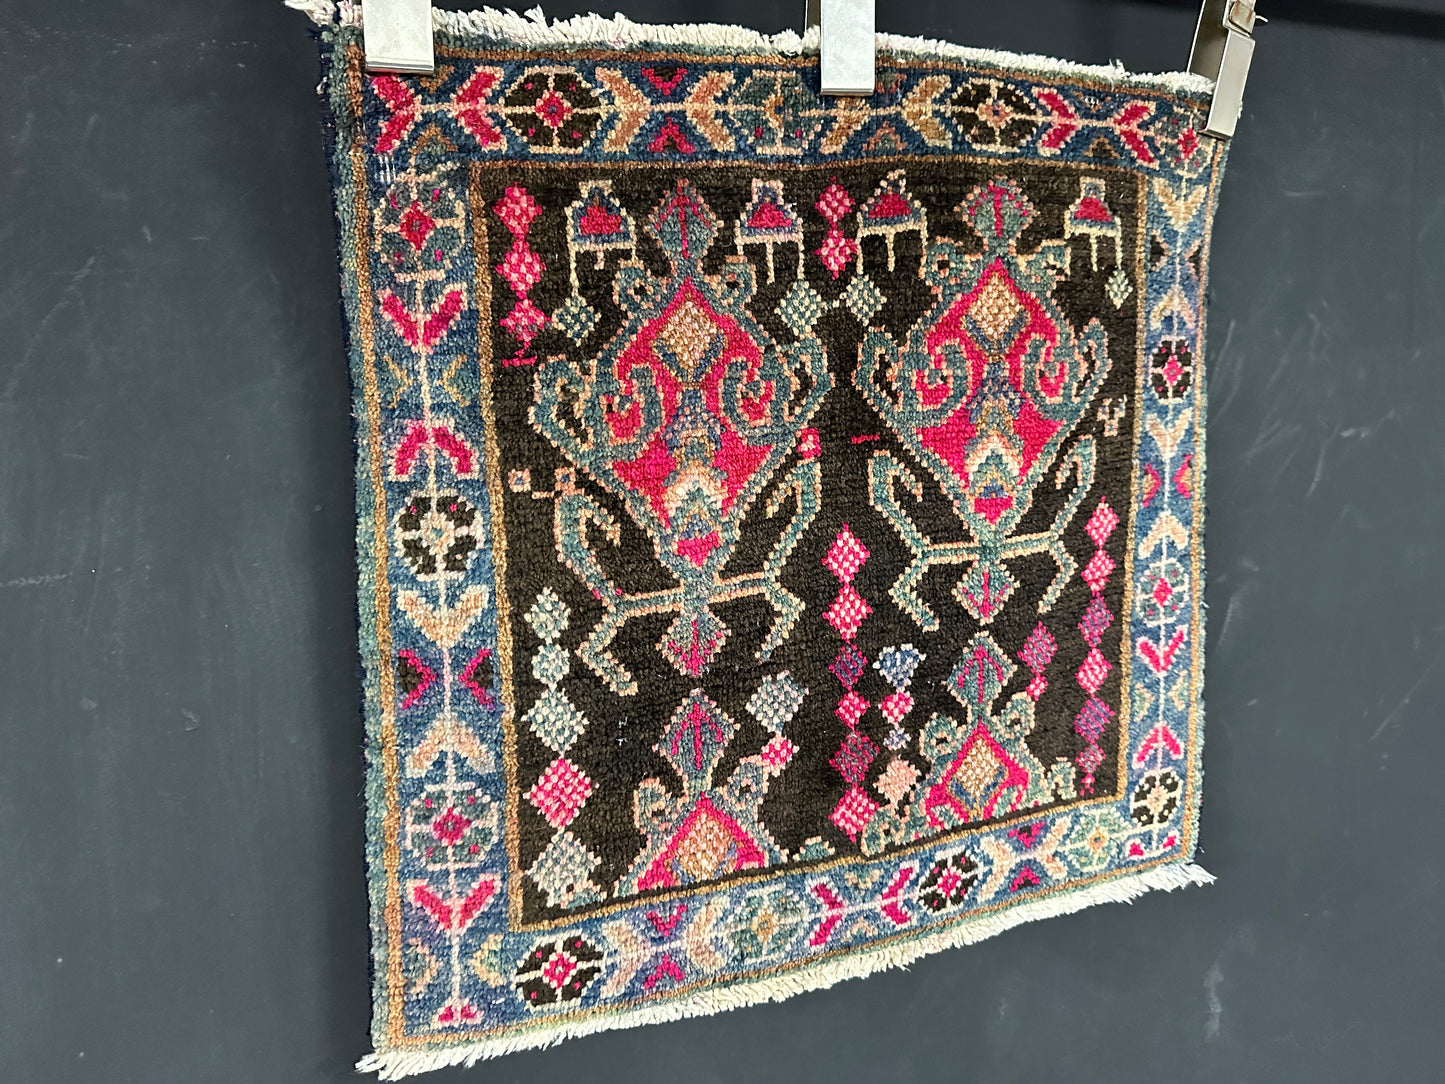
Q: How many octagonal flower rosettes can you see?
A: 14